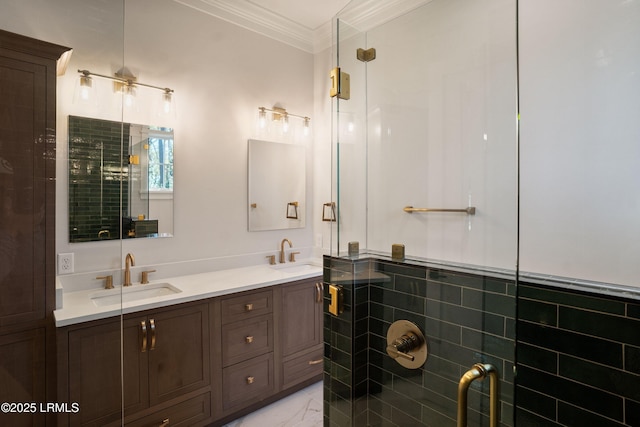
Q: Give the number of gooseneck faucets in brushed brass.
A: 2